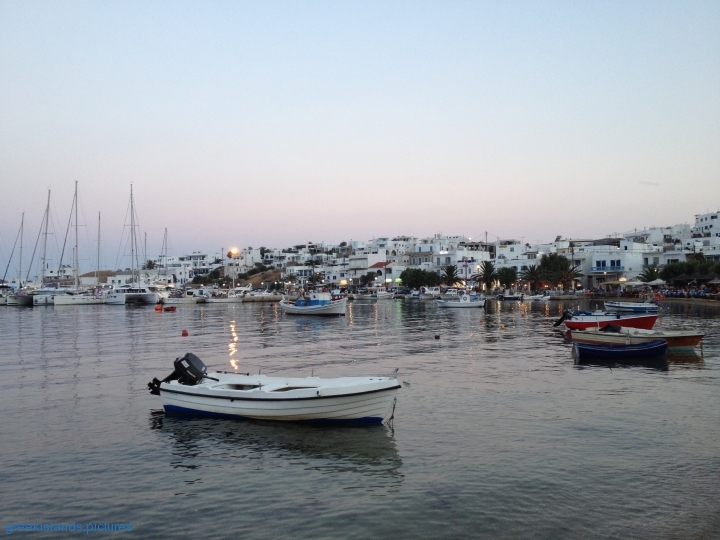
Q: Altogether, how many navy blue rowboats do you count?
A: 1